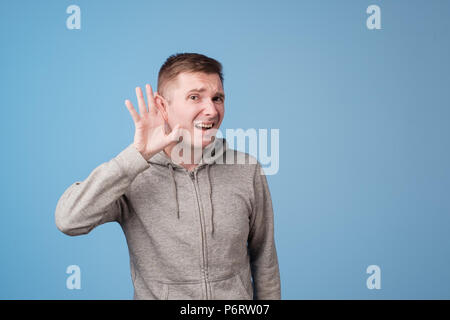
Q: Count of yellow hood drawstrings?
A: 0